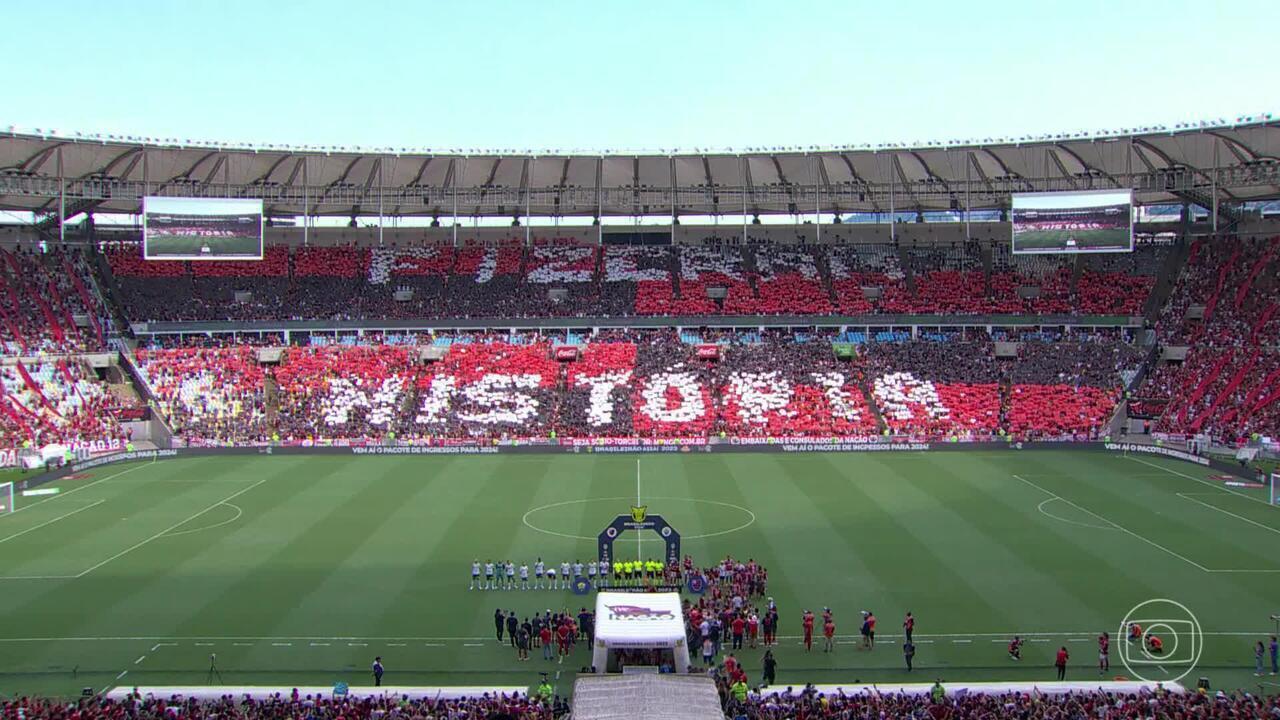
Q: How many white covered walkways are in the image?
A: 1